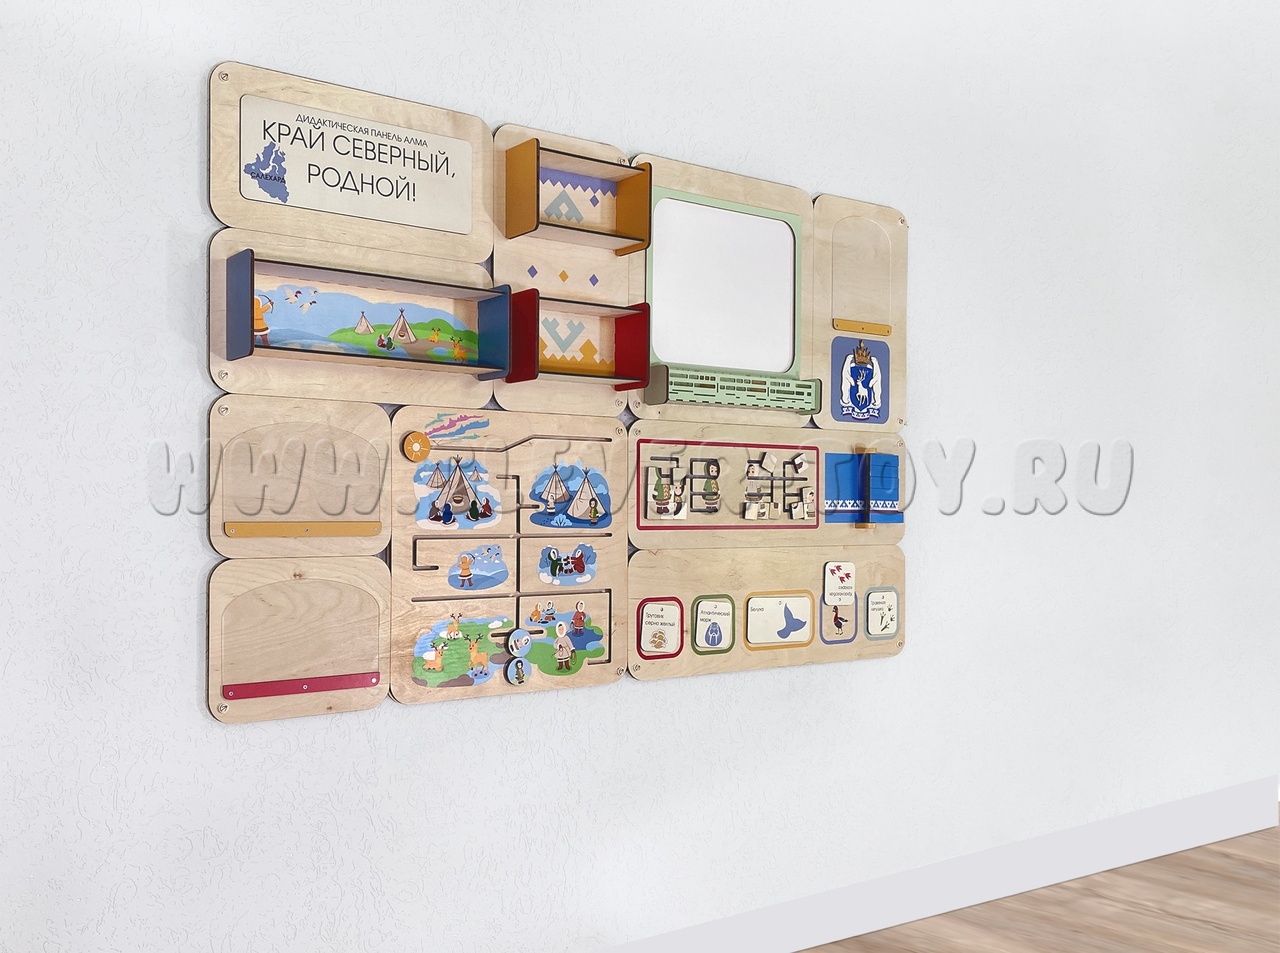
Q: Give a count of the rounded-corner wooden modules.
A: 10